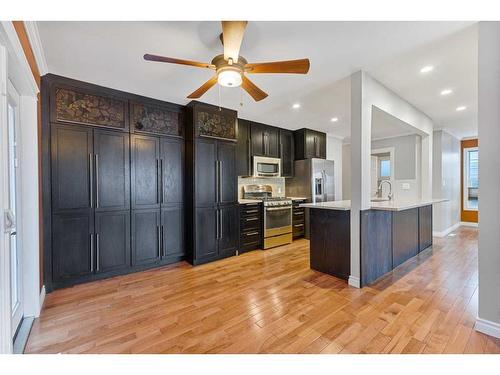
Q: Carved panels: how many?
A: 3